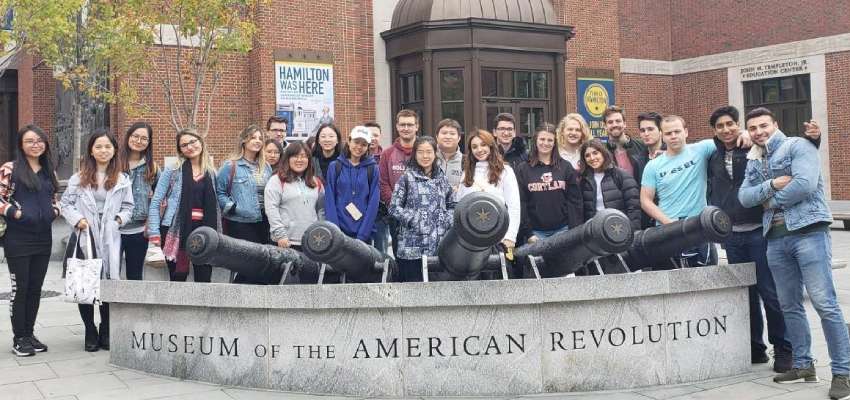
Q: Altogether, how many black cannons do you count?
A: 5